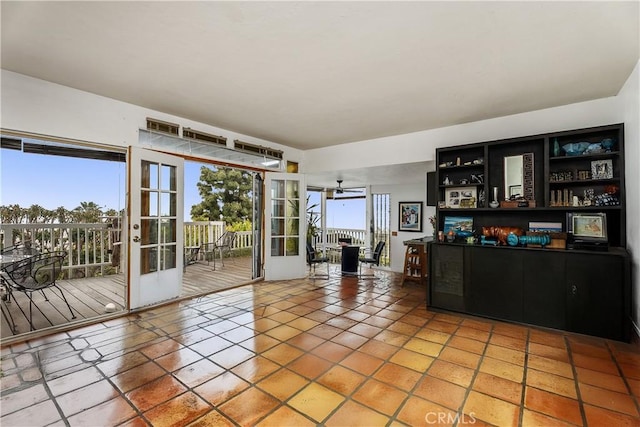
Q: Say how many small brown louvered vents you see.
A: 3